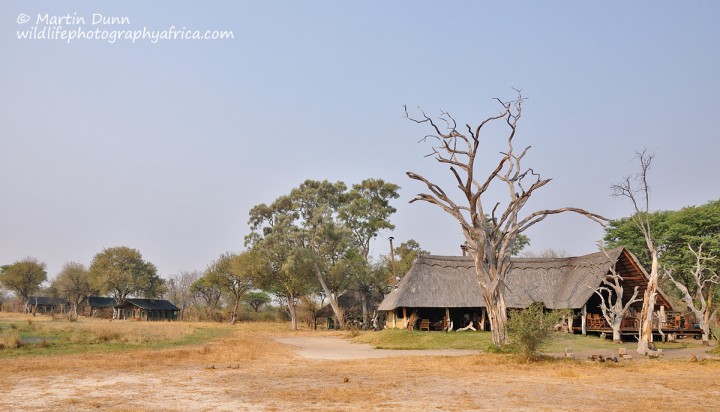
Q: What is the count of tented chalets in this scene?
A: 3